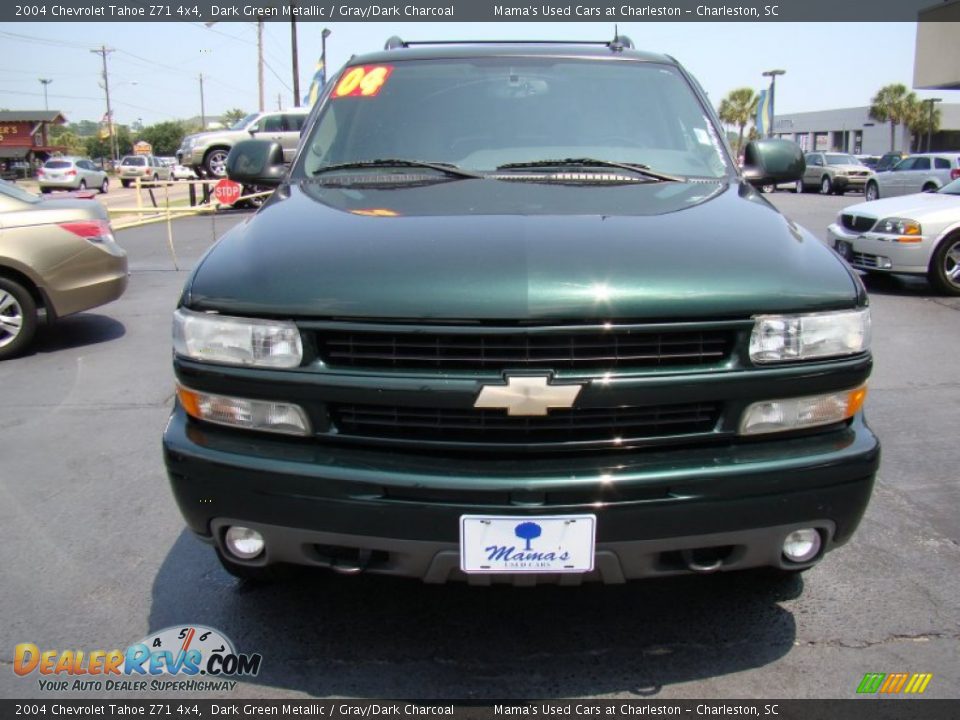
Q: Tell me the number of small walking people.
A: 0